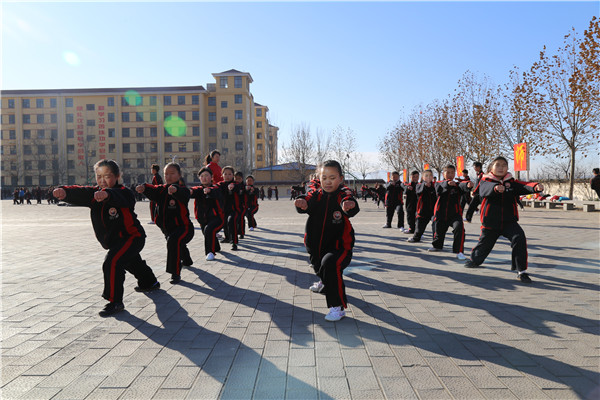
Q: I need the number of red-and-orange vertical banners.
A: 5